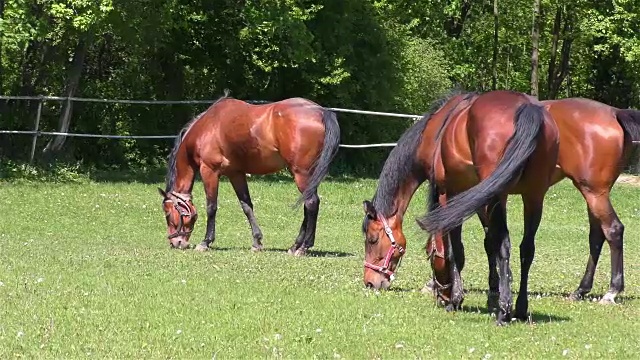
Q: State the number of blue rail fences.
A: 0